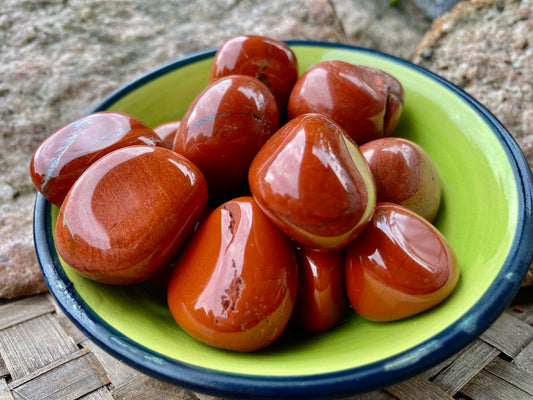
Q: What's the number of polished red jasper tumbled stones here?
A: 11